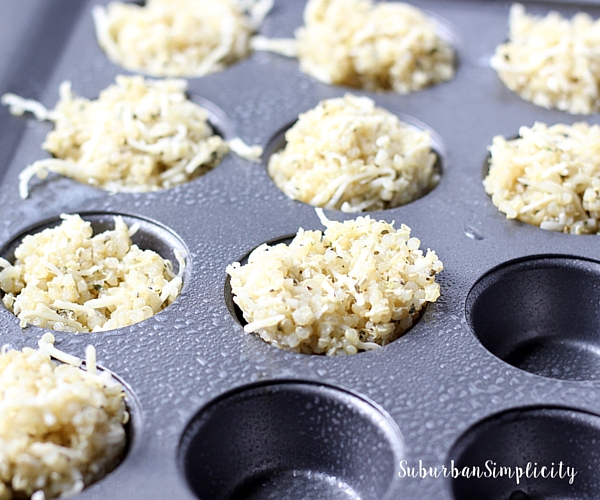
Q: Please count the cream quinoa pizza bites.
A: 9